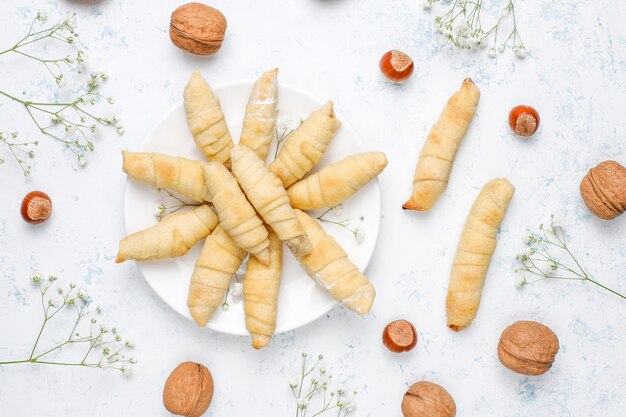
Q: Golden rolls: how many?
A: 13